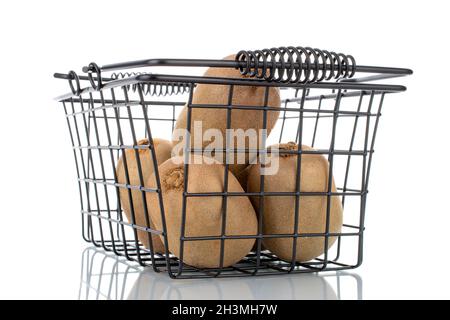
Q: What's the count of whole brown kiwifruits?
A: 4